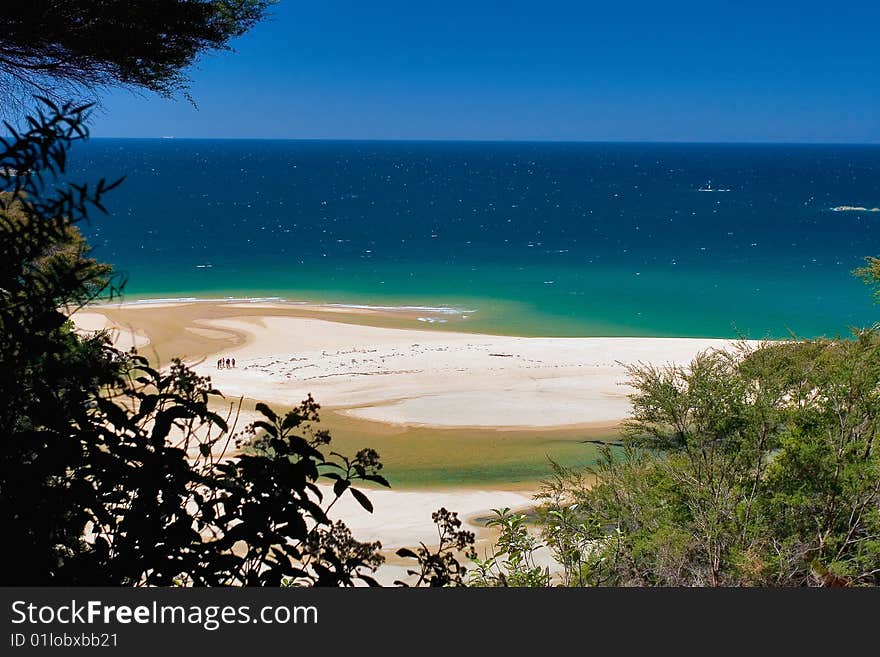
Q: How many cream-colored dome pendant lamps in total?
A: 0